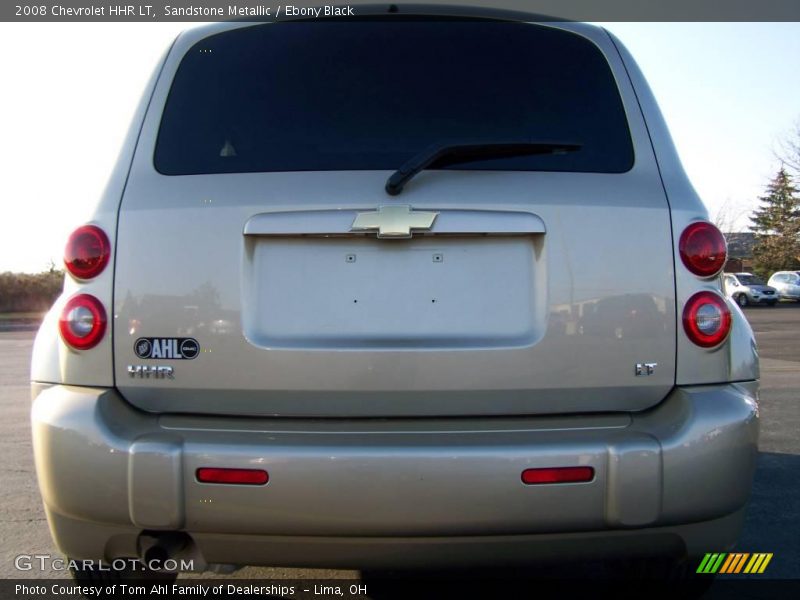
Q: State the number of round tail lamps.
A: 4